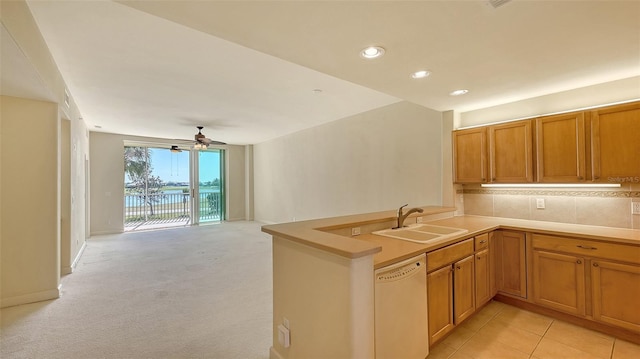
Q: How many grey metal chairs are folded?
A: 0